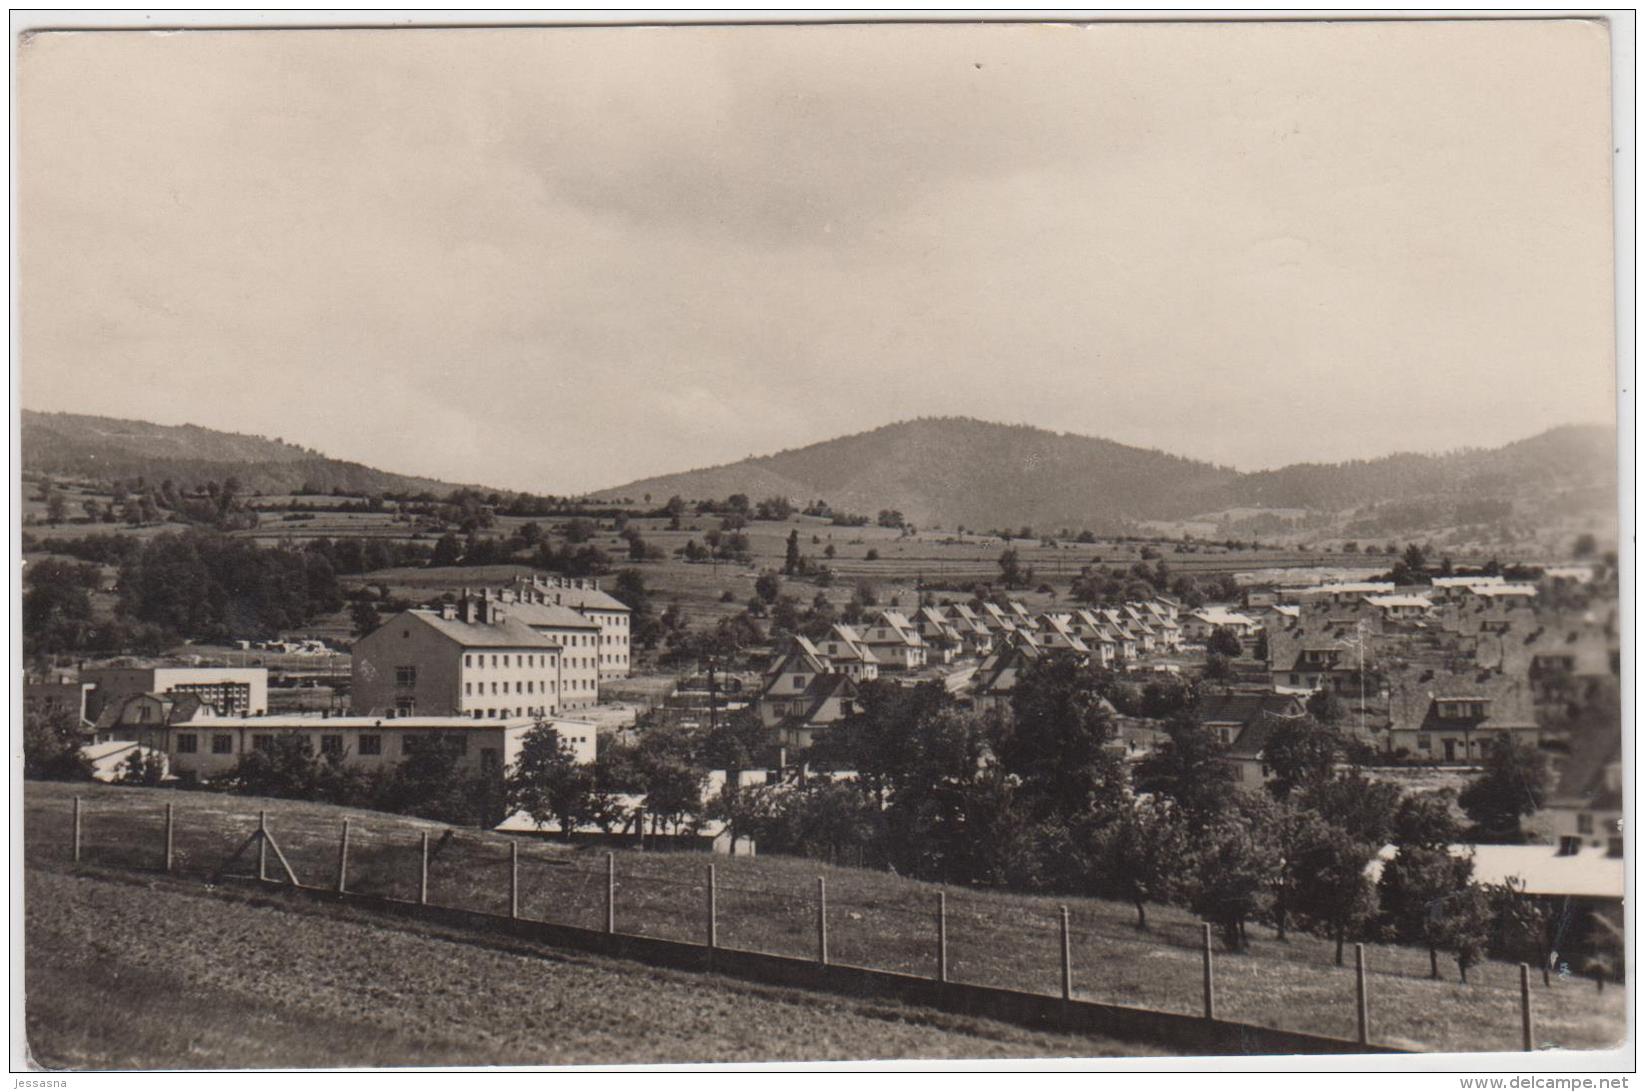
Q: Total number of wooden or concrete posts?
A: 14